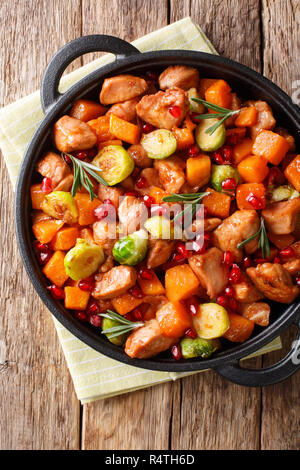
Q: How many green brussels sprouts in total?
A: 13